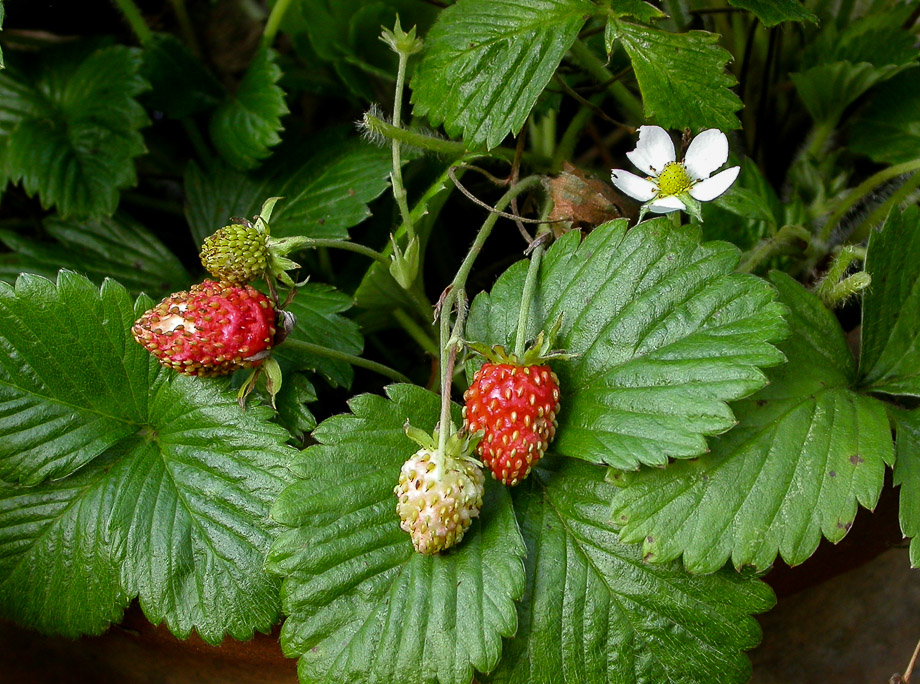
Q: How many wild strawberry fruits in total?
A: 4